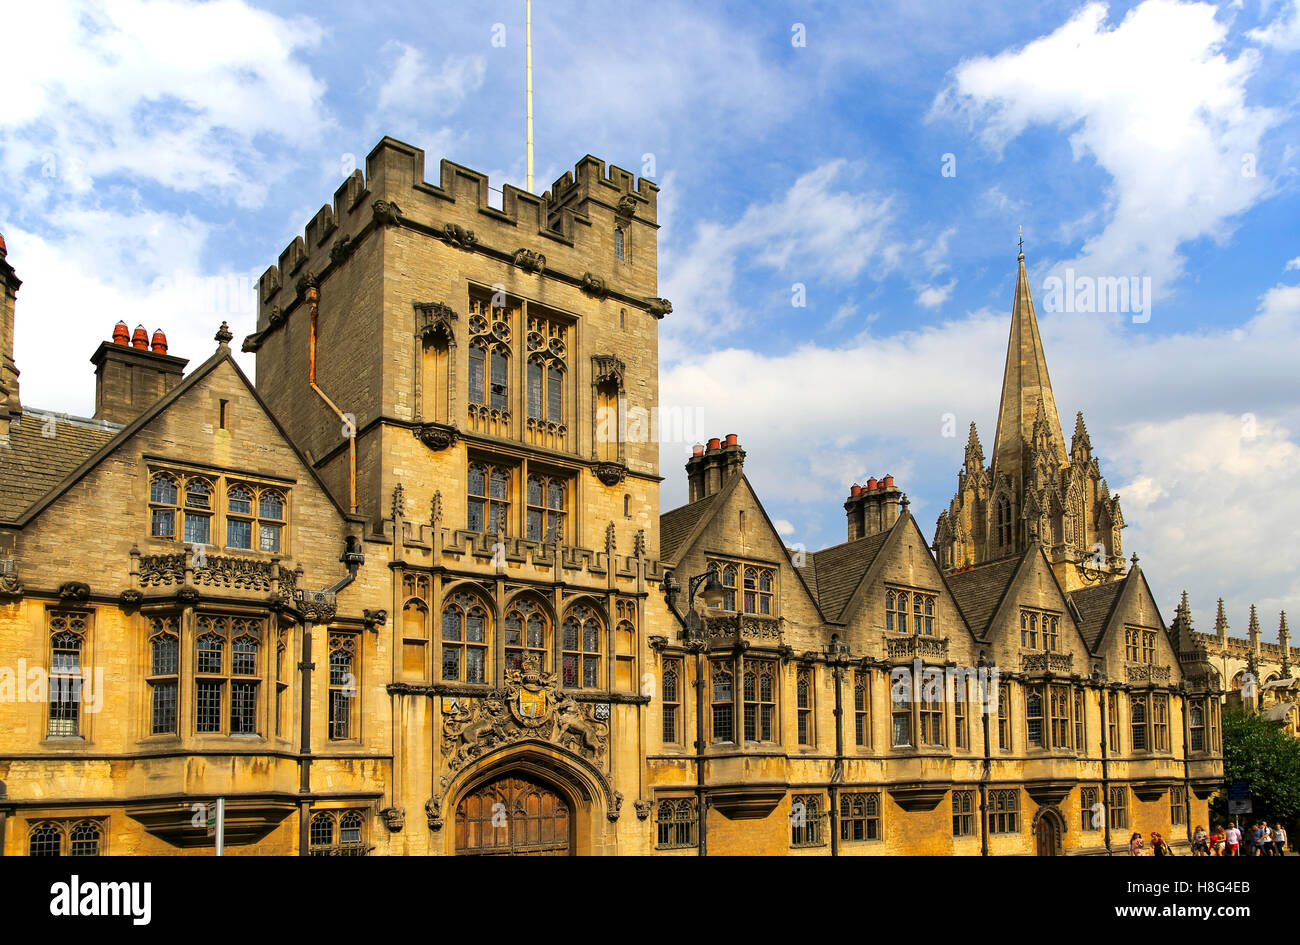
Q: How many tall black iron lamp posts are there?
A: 1